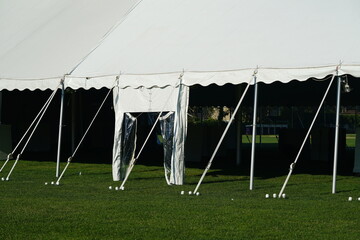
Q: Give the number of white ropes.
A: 6